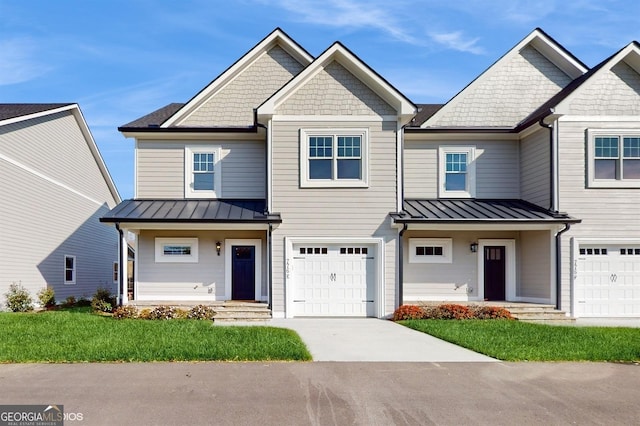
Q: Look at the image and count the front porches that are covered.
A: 2